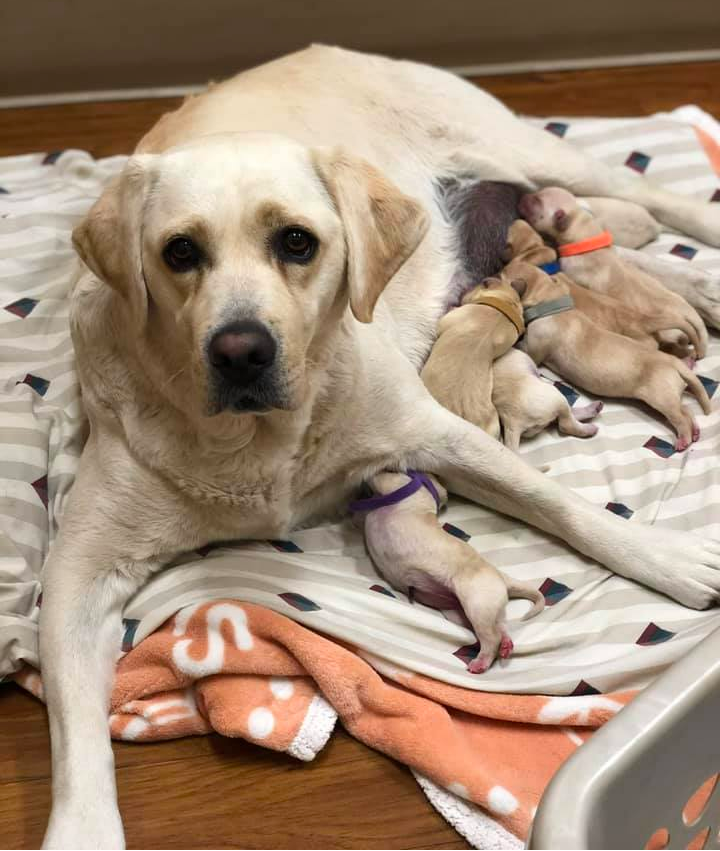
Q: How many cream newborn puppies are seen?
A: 7